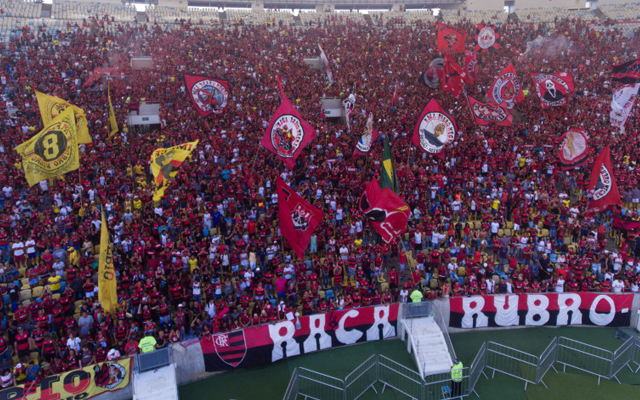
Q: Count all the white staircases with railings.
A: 2